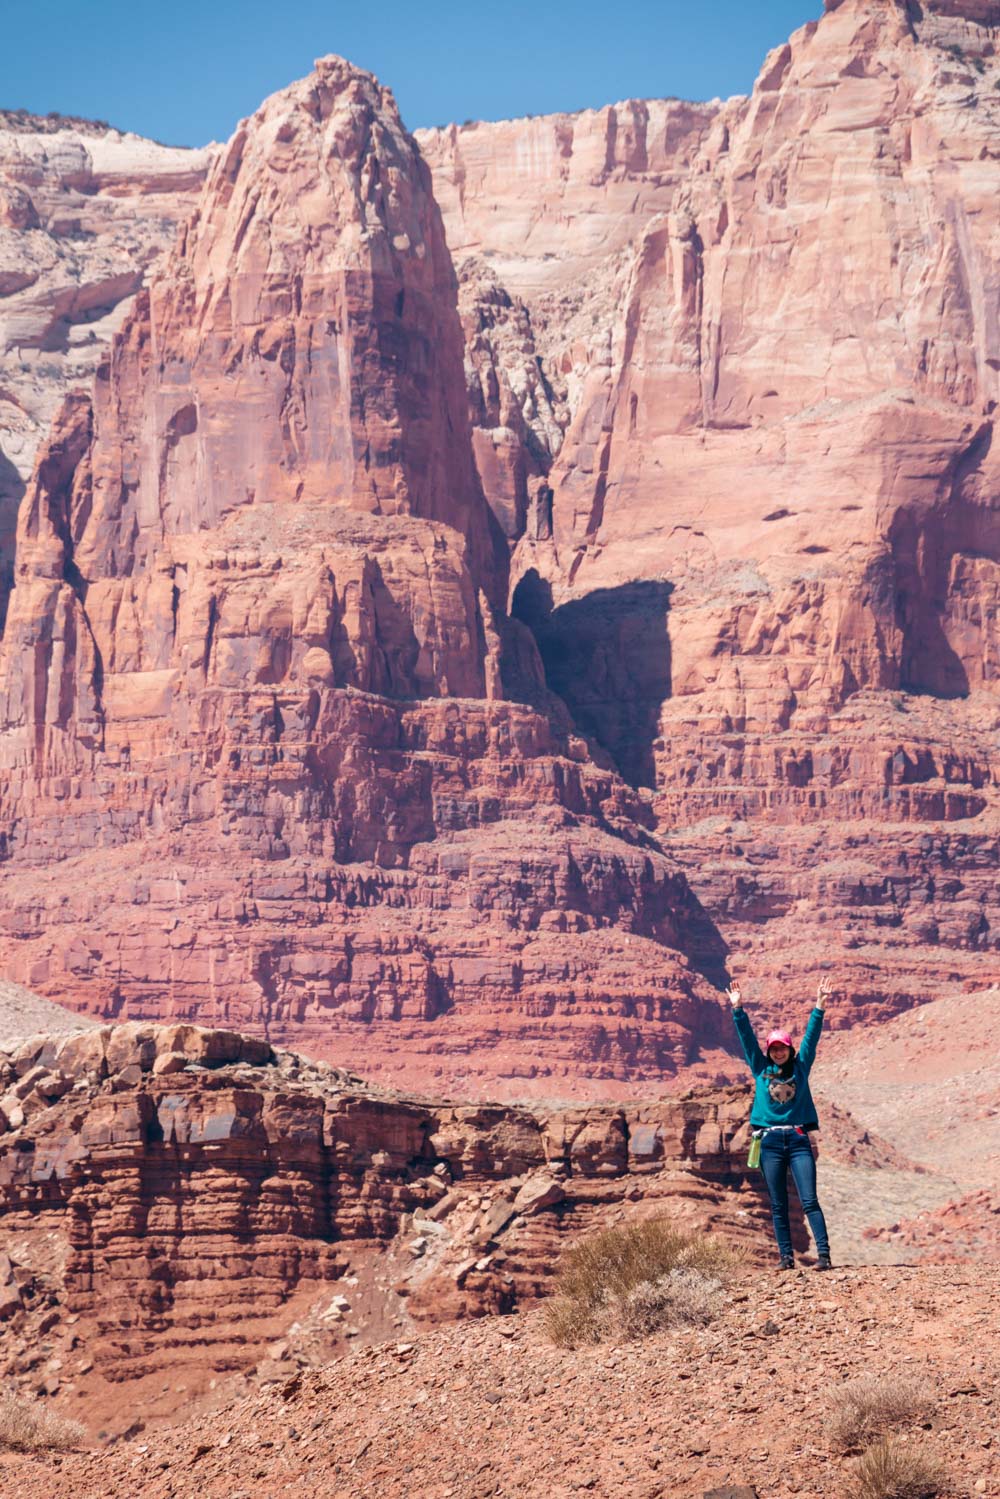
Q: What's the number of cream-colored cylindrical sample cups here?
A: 0